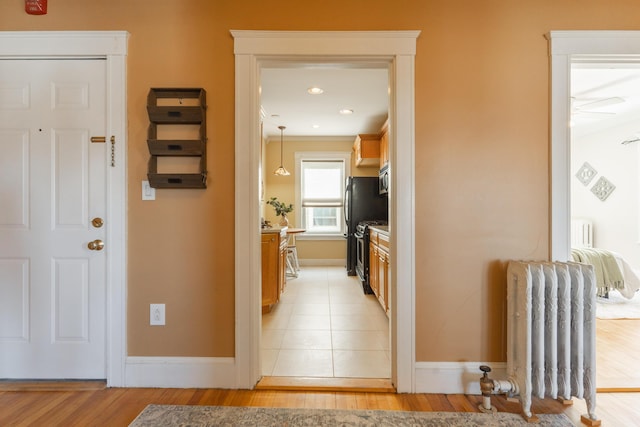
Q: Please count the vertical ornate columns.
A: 6